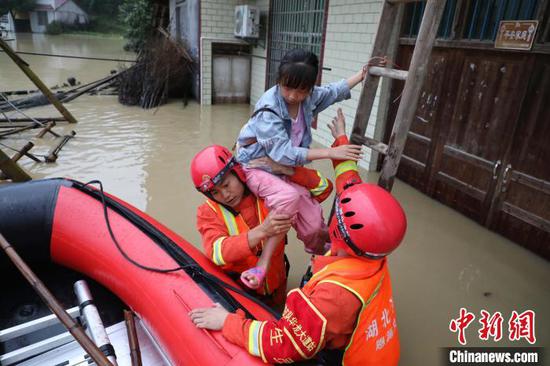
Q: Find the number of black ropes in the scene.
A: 1